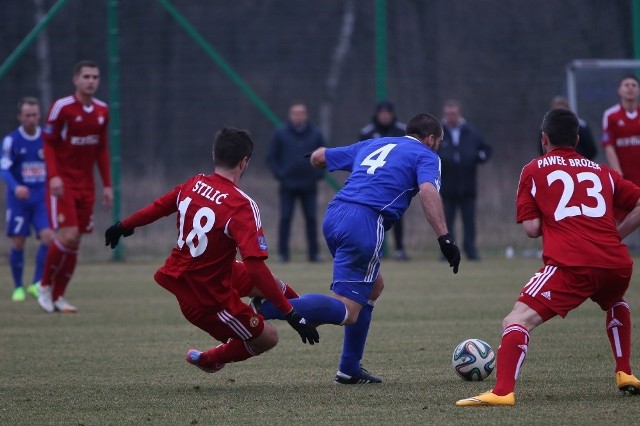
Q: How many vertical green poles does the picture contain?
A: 3